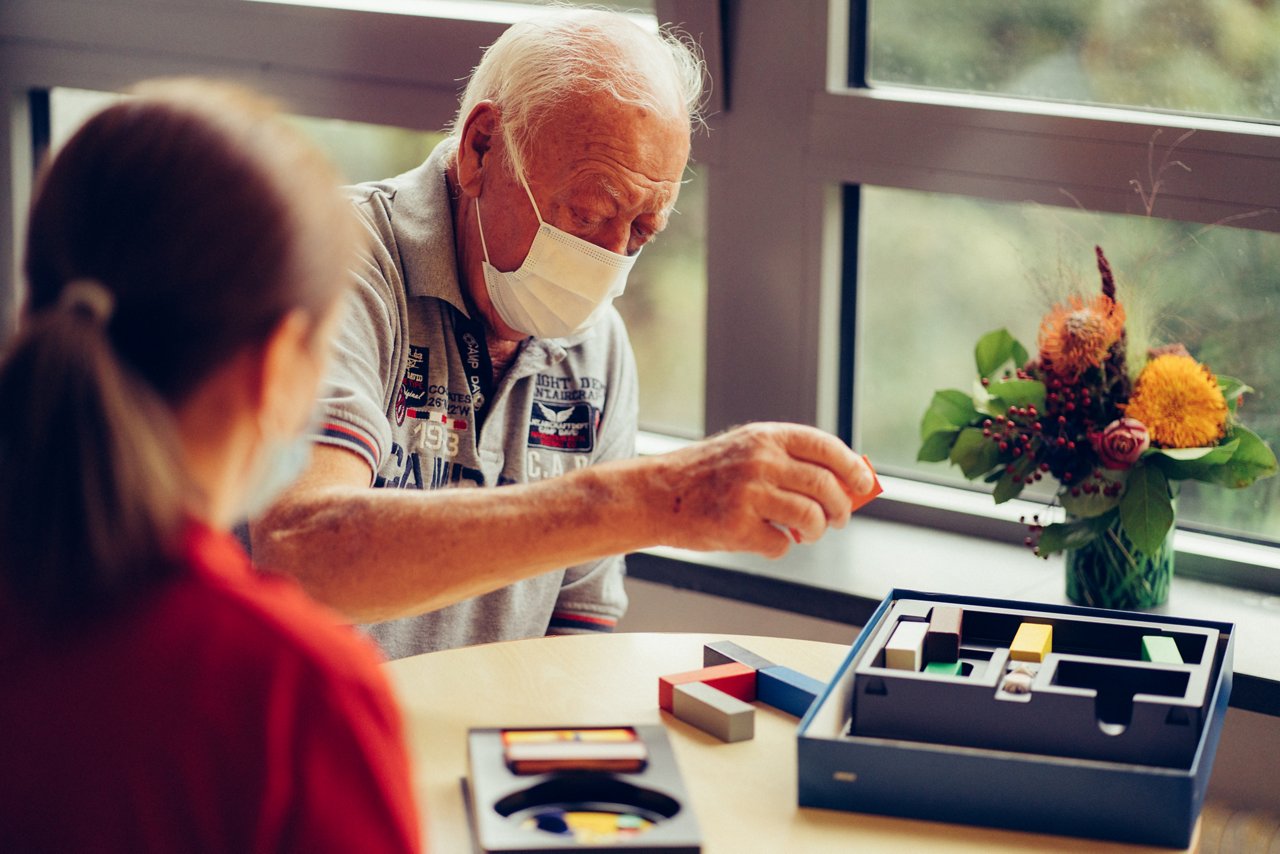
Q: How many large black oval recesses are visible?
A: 1